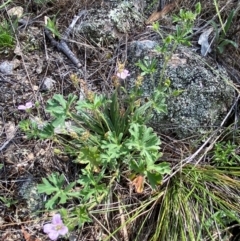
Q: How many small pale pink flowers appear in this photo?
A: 3